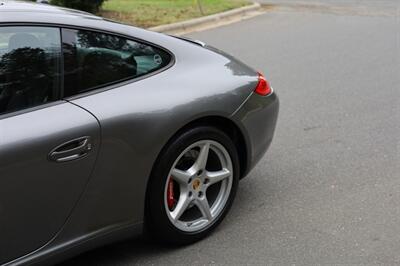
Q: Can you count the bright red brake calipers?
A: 1